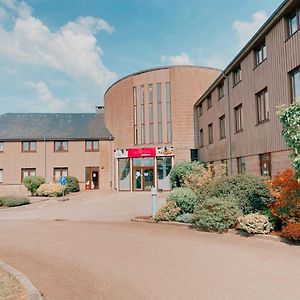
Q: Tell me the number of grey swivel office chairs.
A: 0